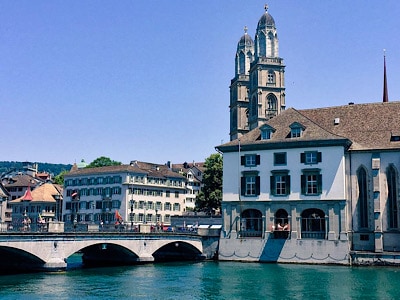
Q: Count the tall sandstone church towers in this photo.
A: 2